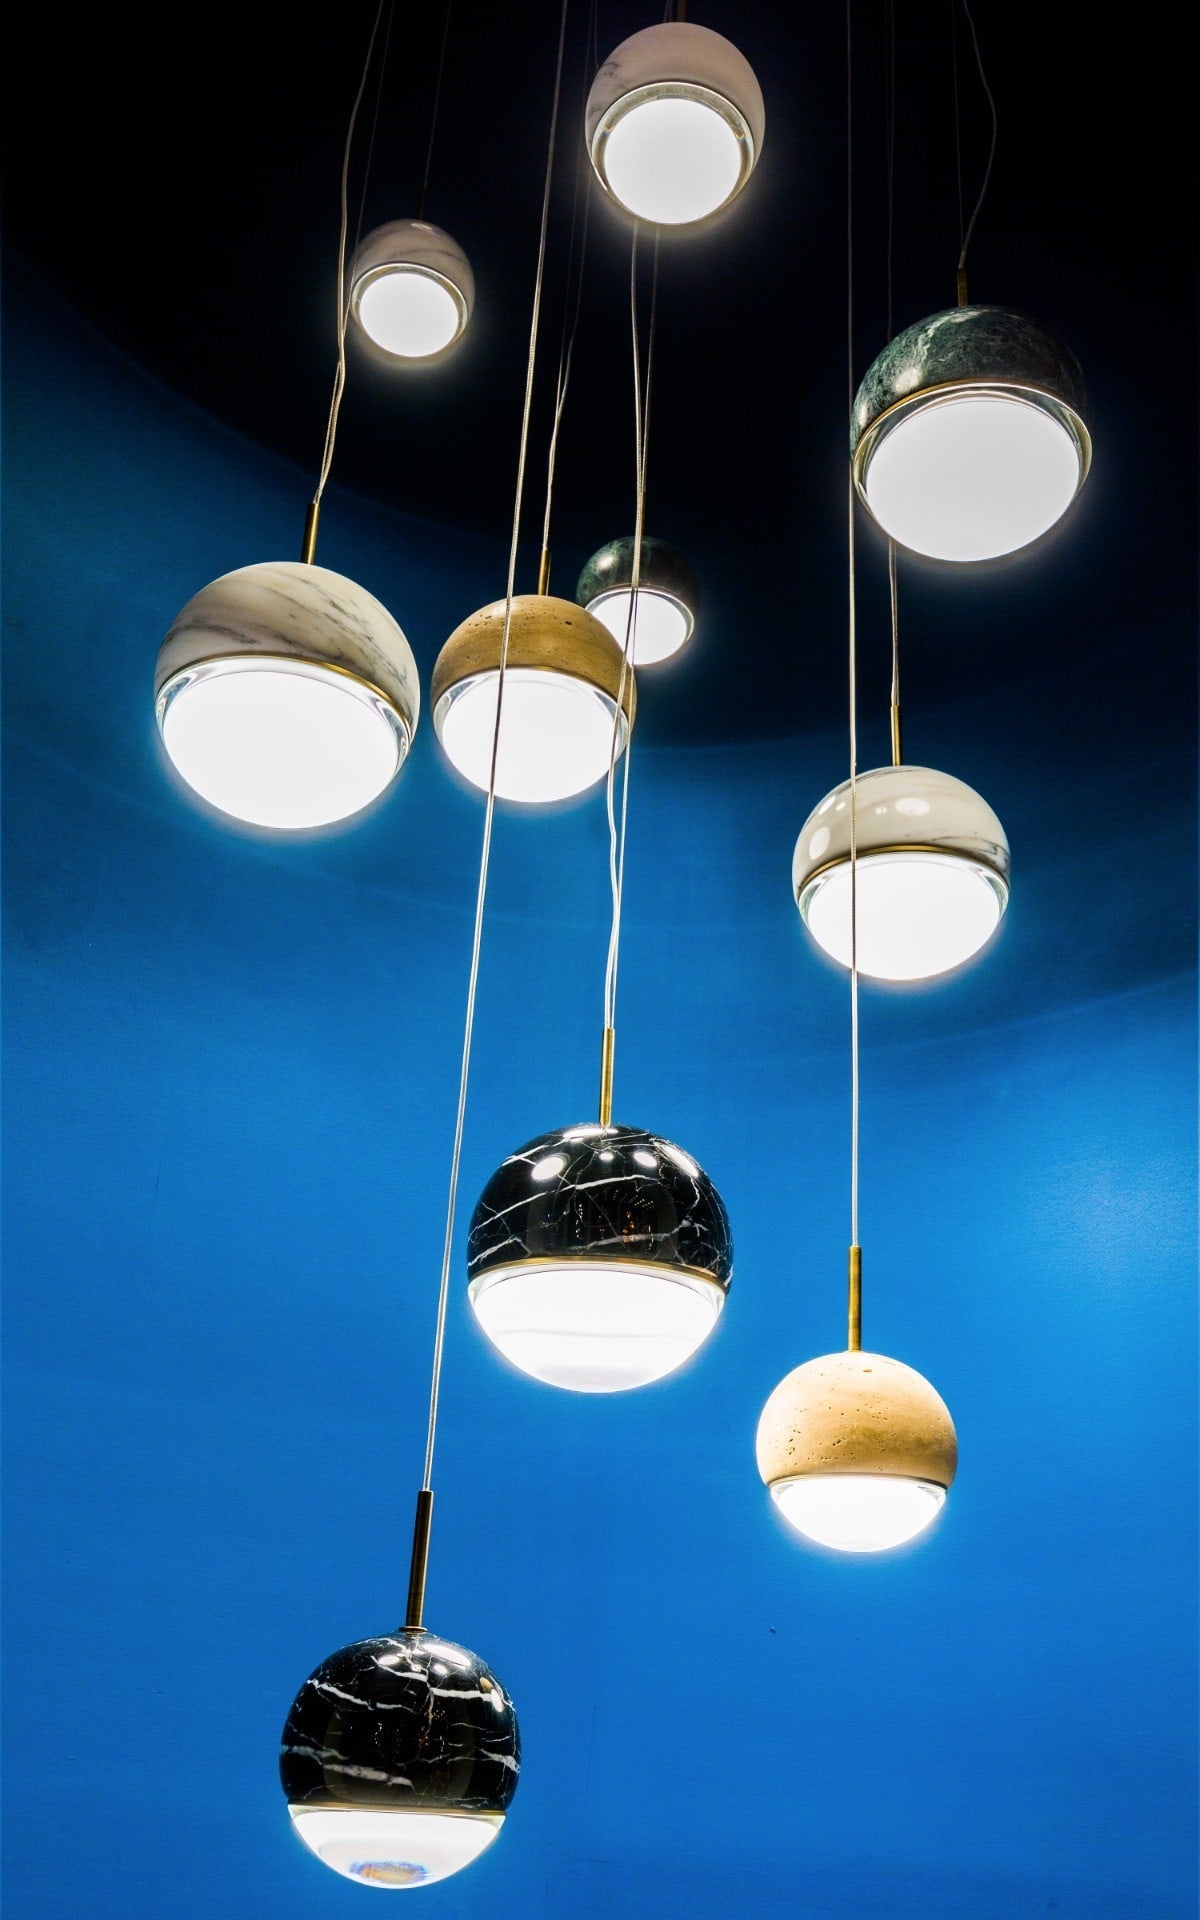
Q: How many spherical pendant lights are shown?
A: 10